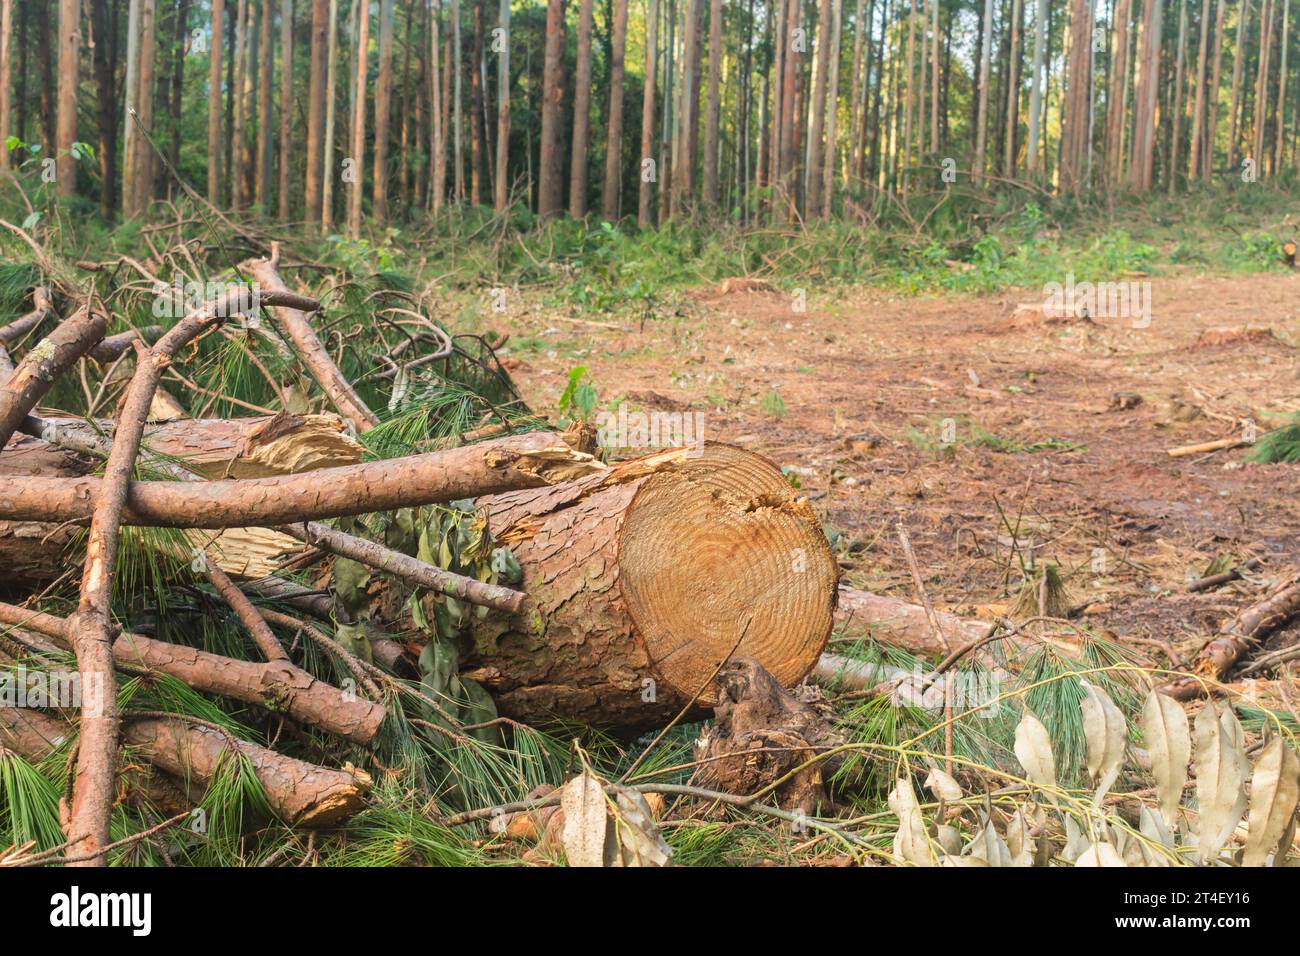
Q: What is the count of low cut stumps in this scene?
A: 3